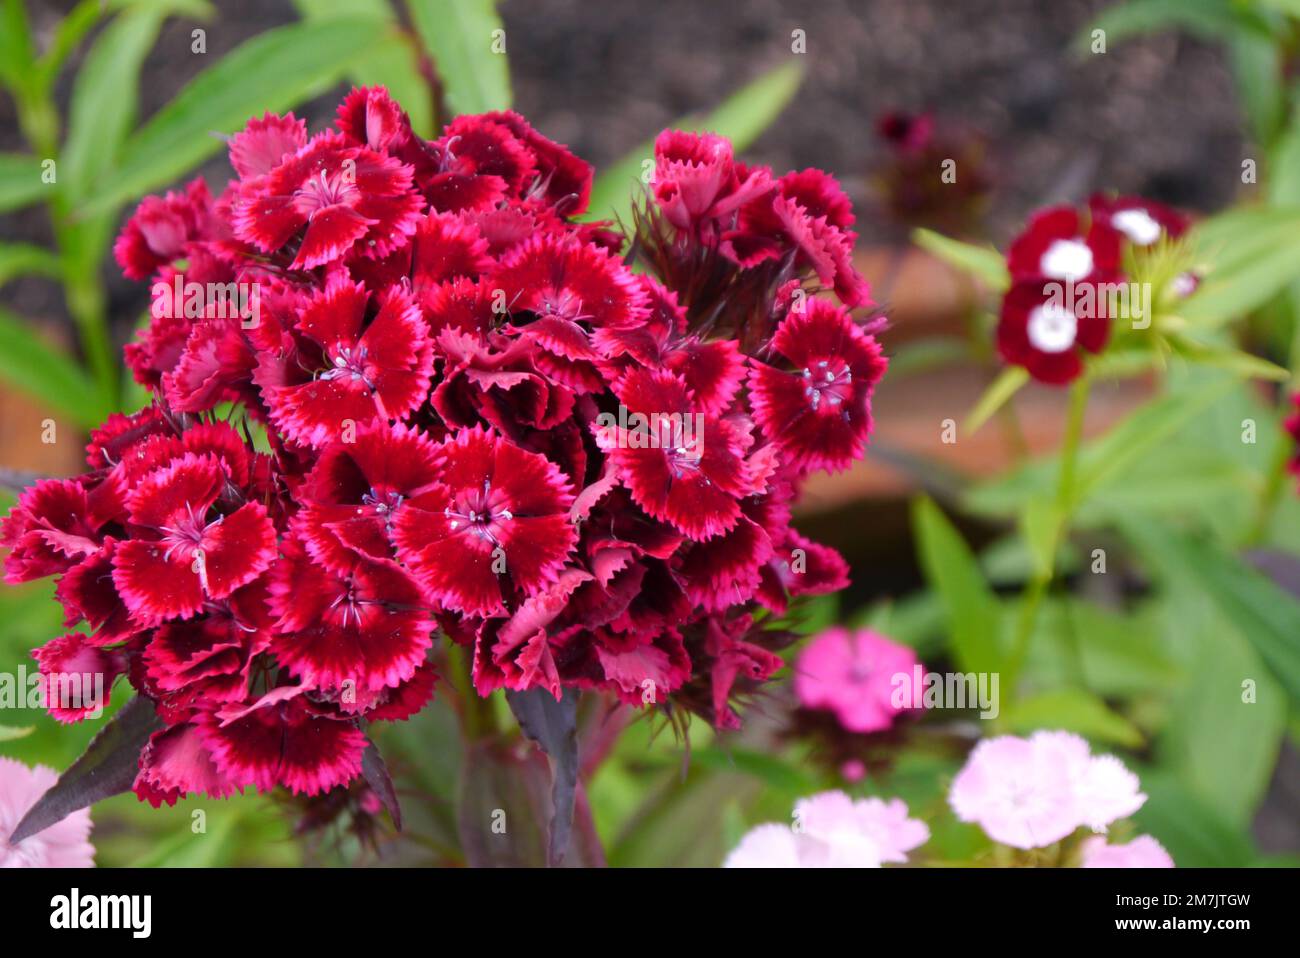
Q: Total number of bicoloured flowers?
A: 3